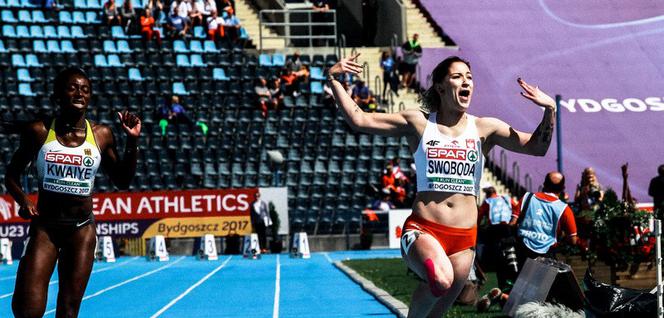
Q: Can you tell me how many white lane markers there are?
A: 6